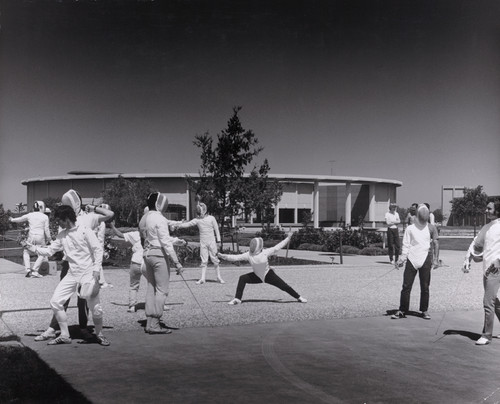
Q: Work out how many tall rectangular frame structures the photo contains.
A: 1